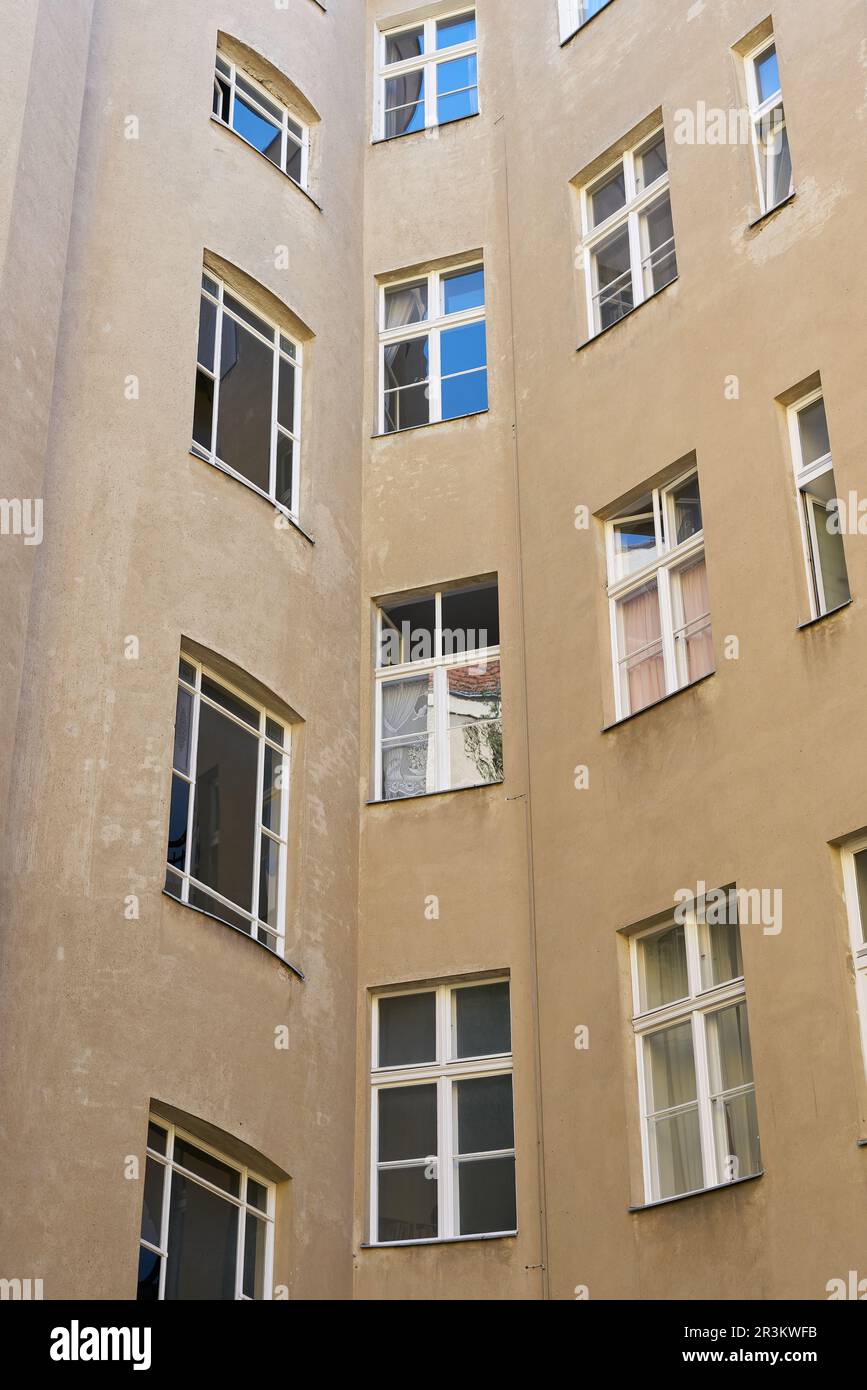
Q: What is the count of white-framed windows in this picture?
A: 15